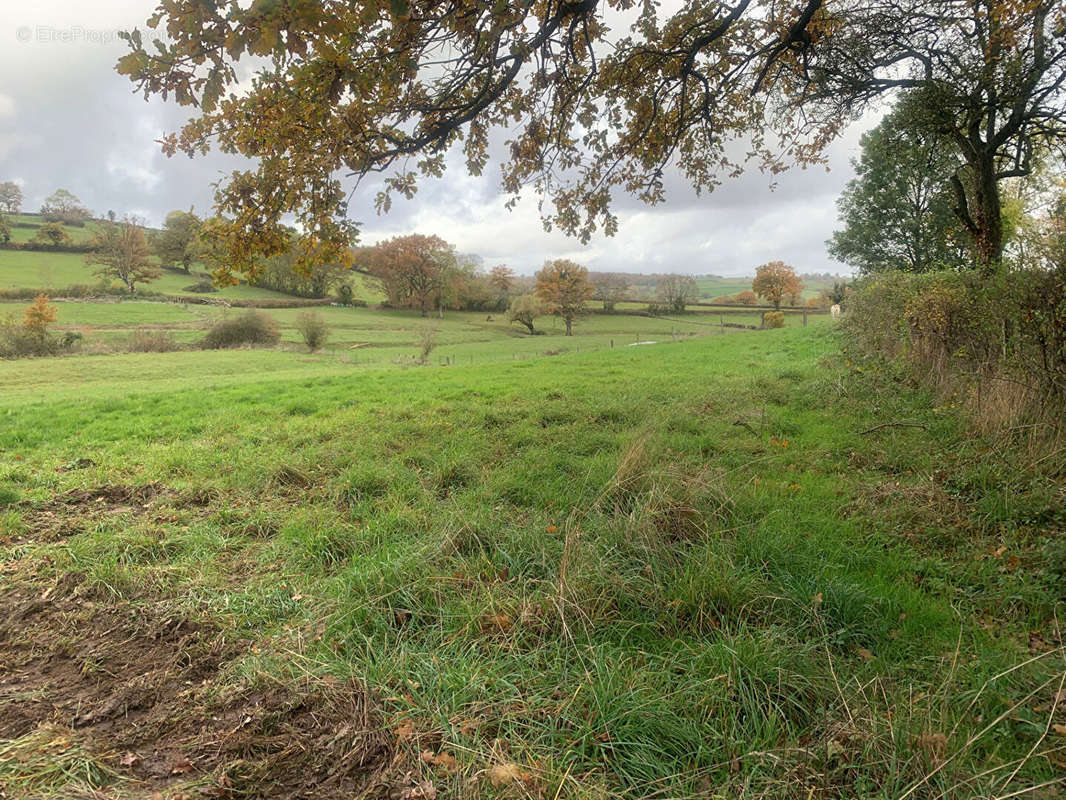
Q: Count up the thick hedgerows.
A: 1